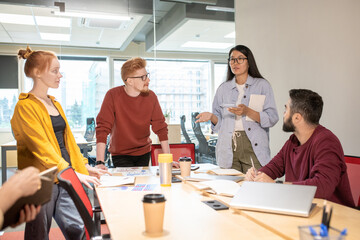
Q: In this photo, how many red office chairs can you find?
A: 3